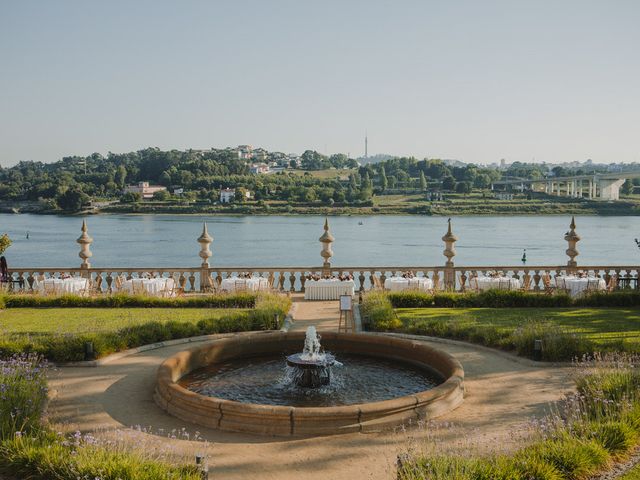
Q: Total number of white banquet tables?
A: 7